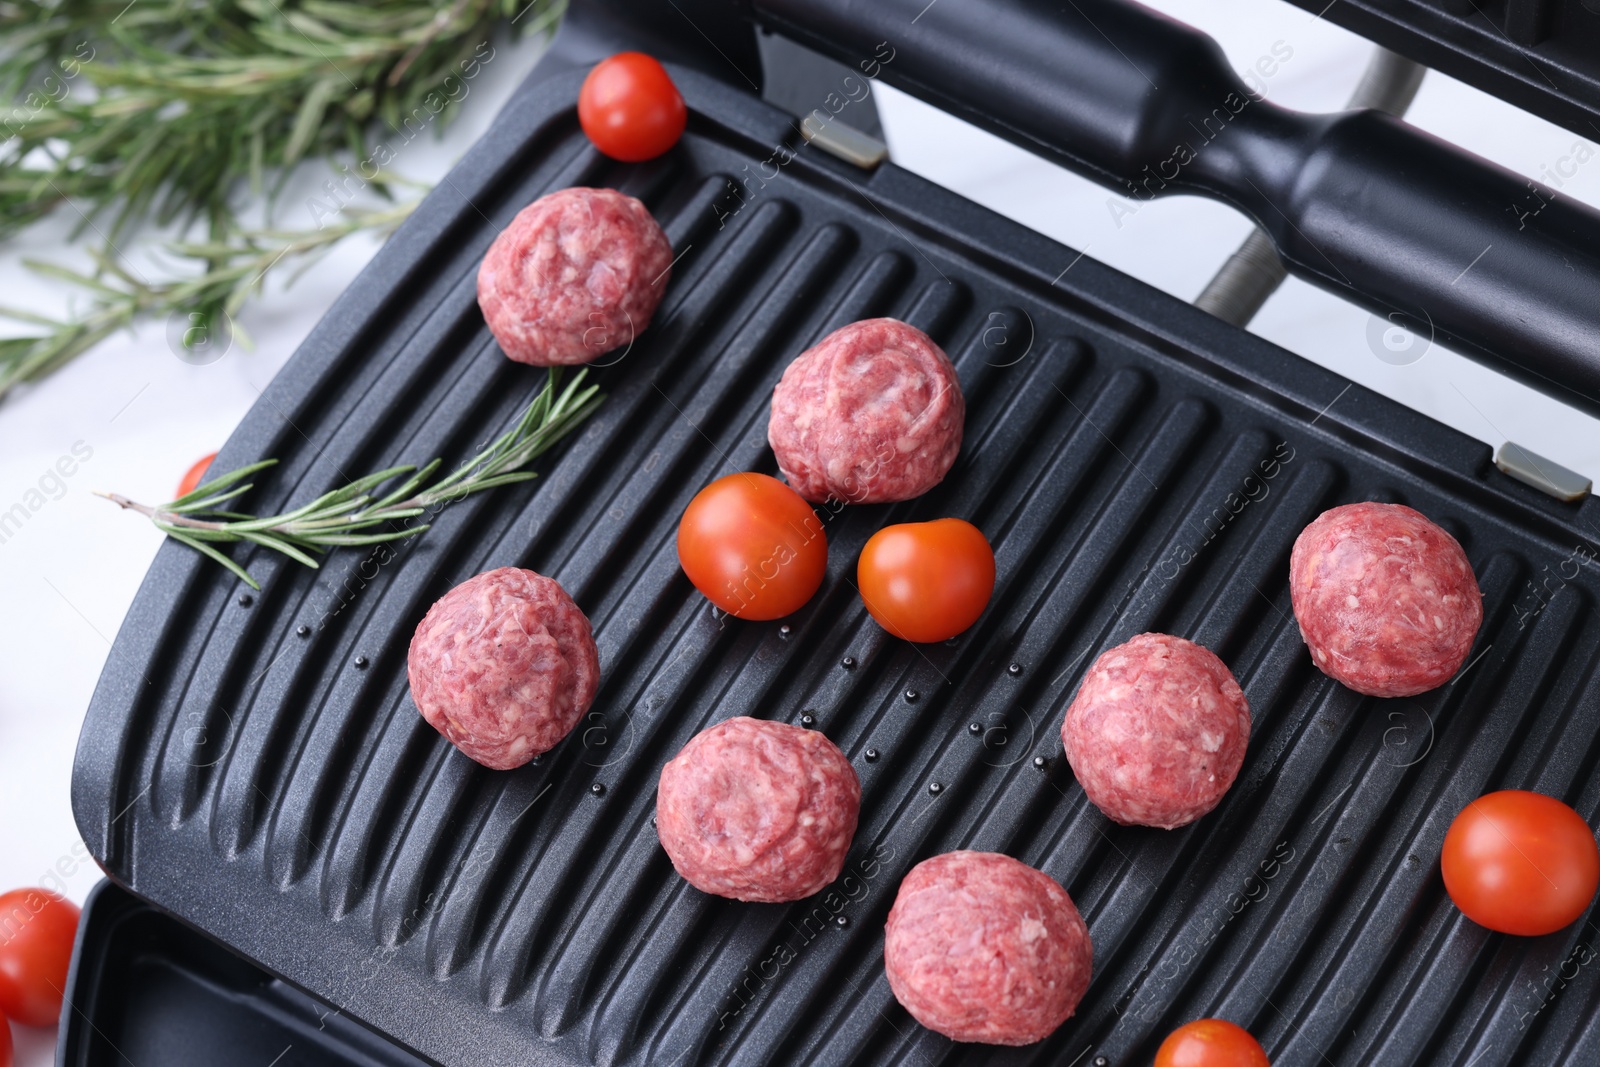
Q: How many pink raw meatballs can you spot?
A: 7